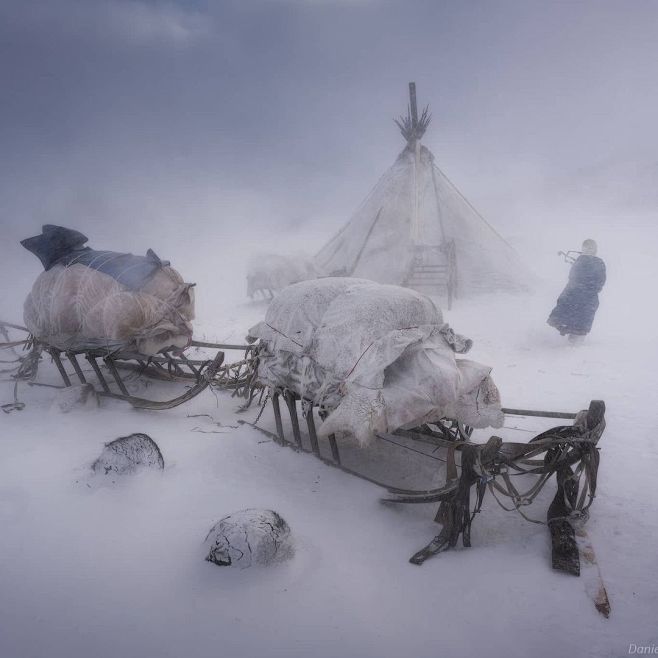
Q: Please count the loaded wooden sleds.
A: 2